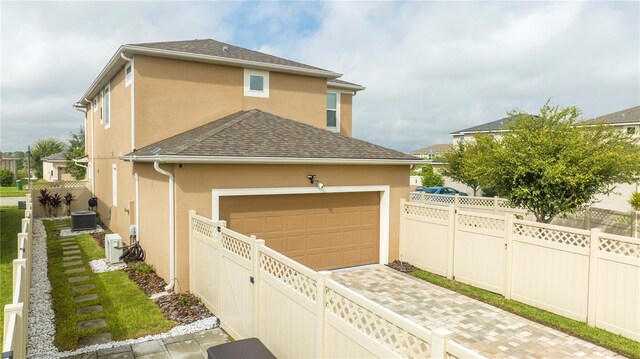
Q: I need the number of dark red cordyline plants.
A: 3